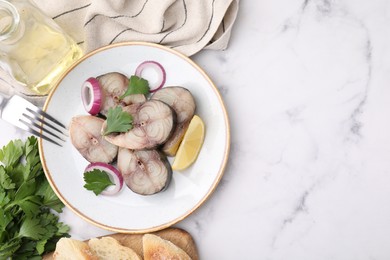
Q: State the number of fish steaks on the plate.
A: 5